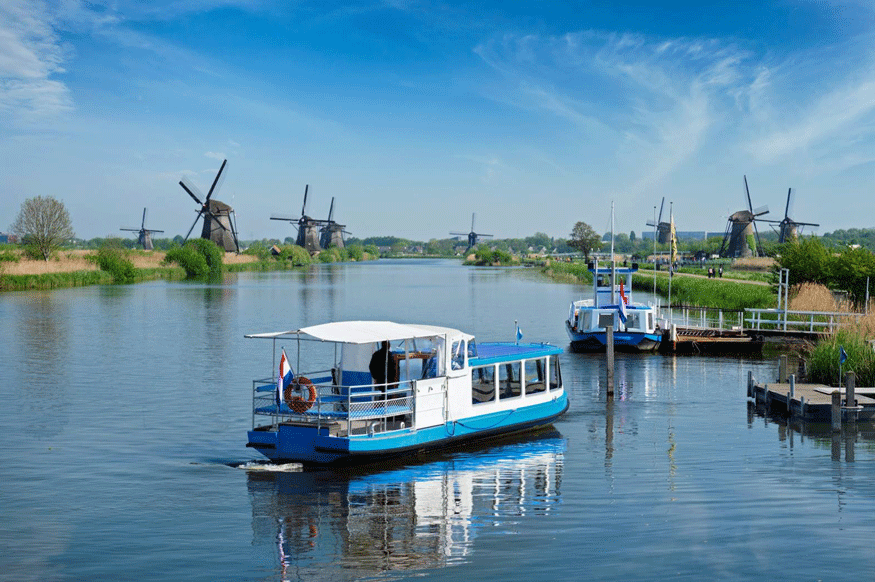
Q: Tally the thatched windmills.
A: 8